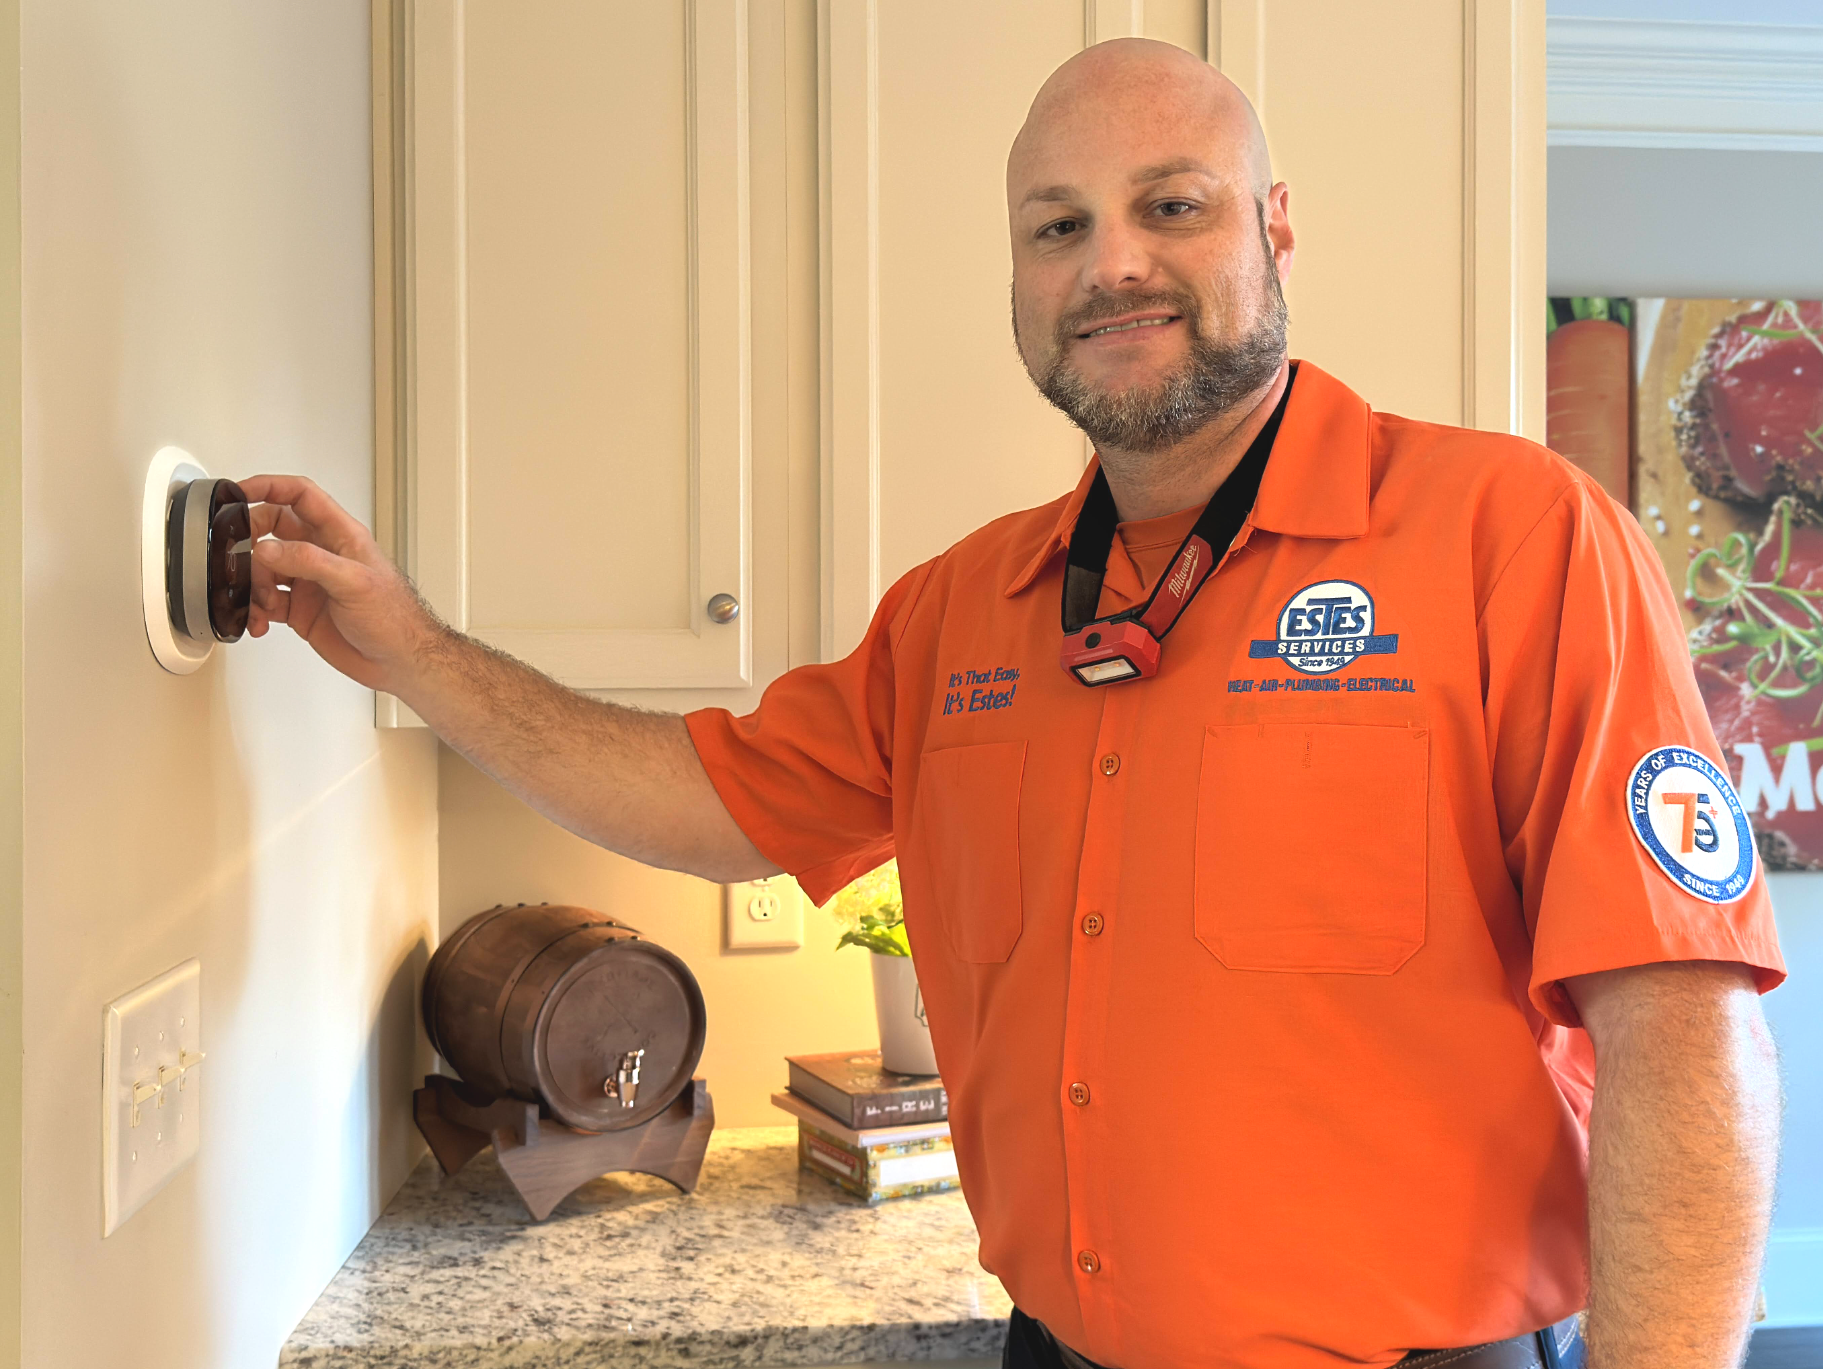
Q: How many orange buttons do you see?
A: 4